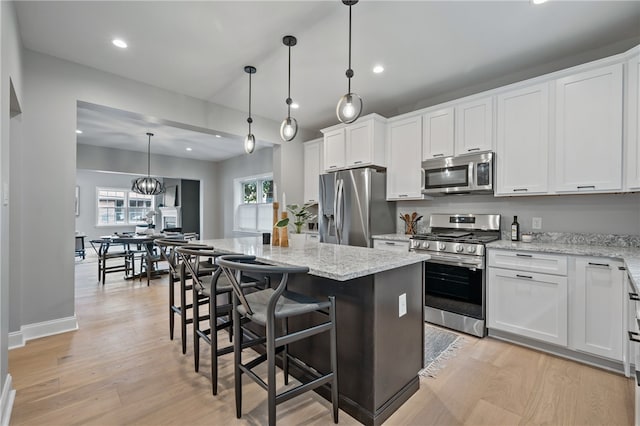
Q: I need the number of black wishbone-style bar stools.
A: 3